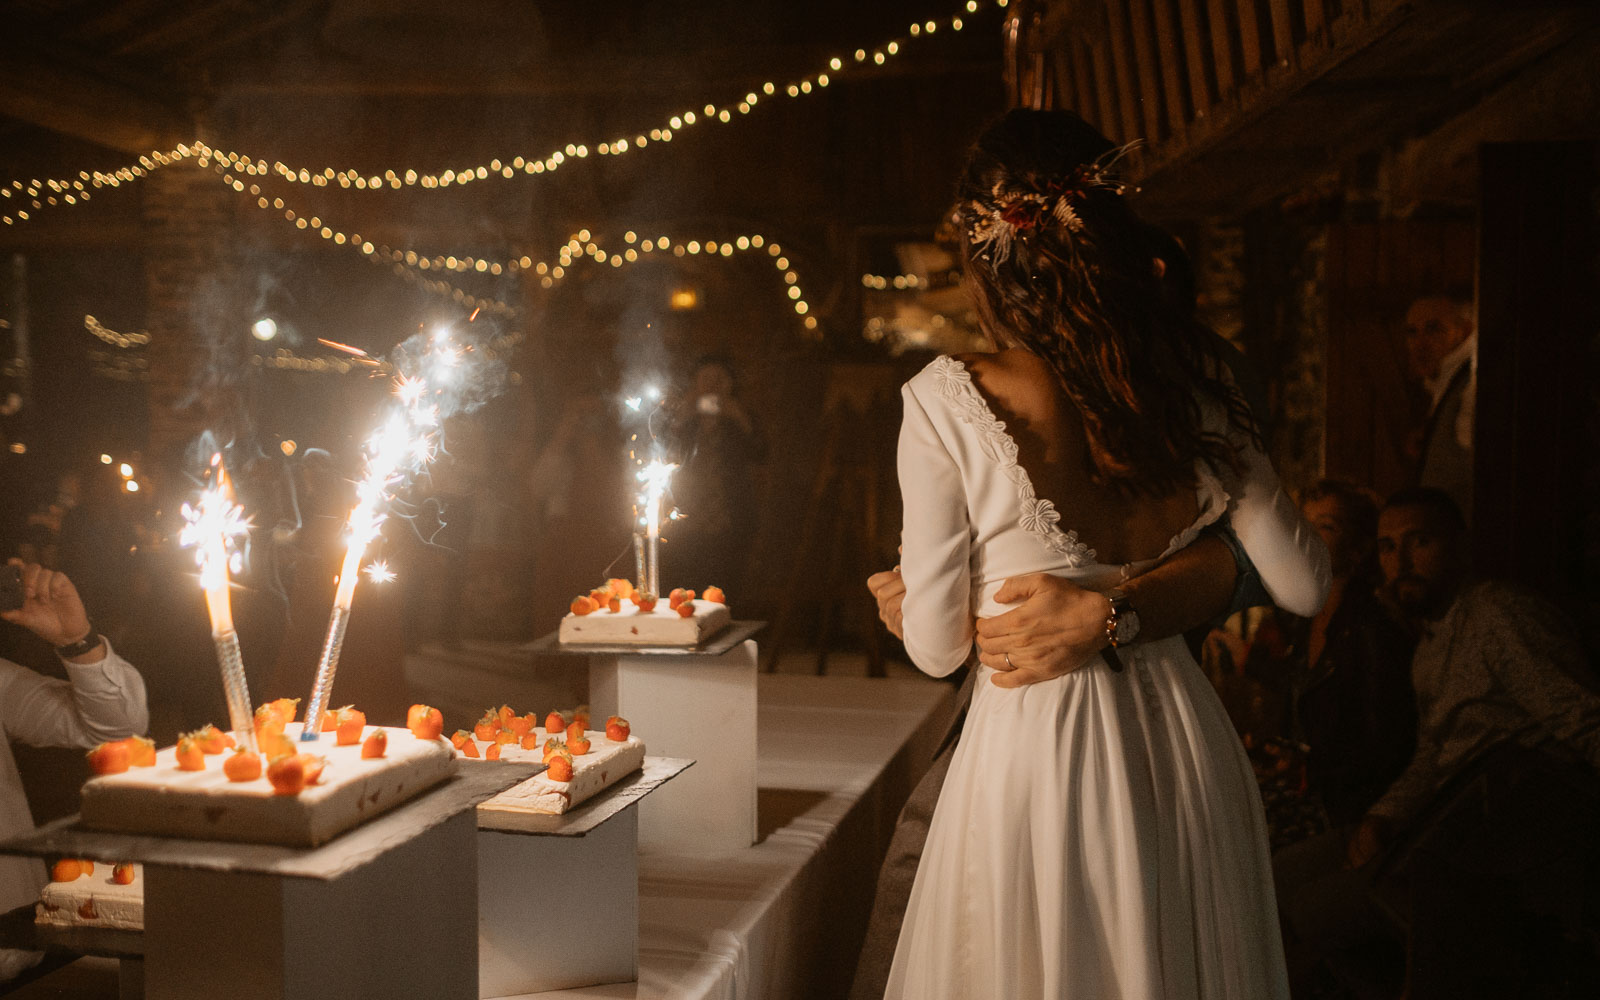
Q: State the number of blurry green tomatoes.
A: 0